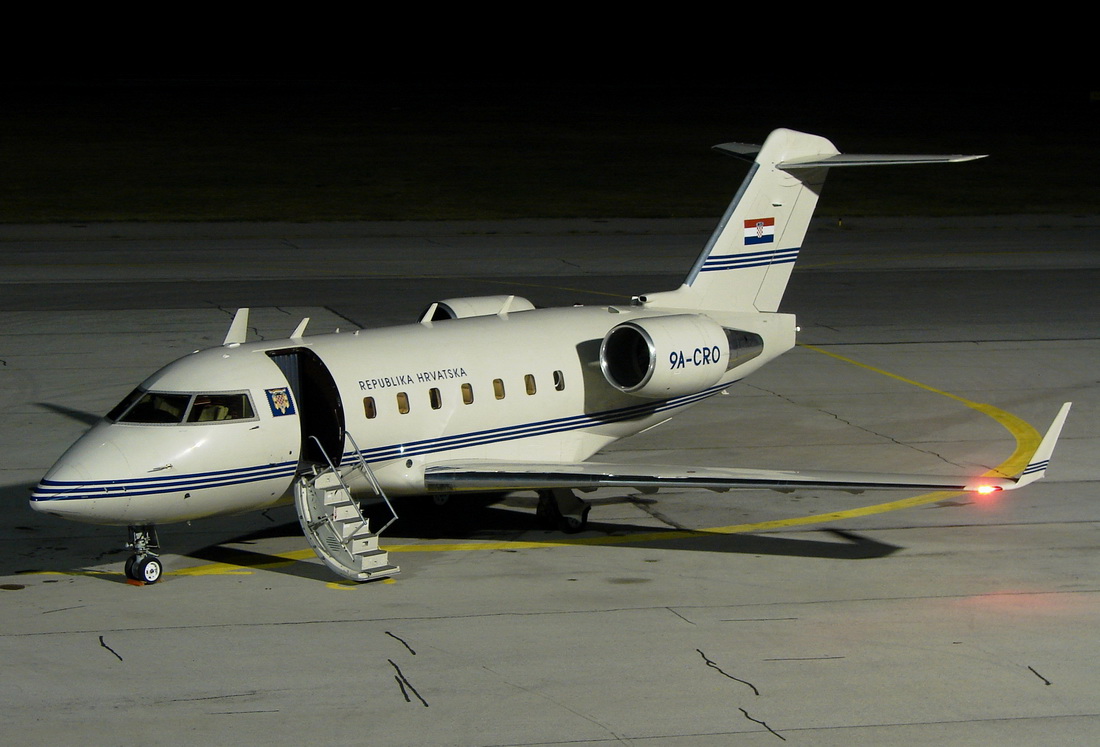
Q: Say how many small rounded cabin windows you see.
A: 7